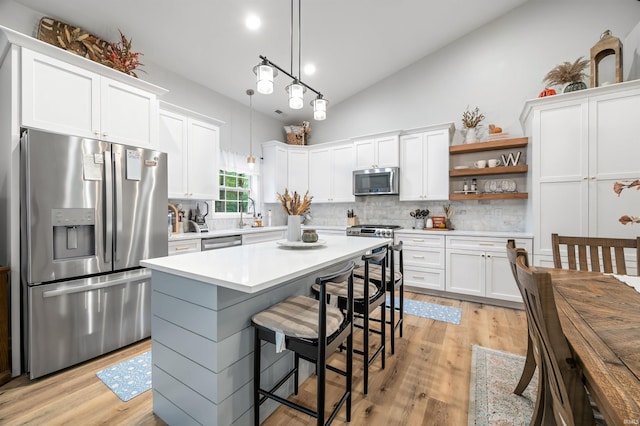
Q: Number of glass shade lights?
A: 3